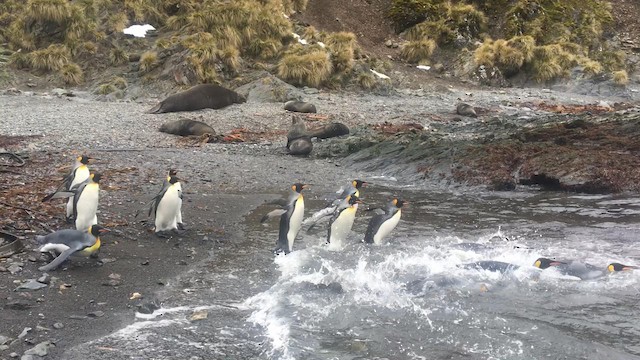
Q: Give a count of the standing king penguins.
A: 8